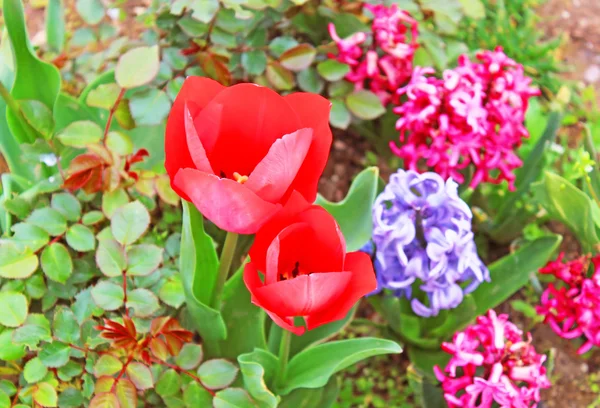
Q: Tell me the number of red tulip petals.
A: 12